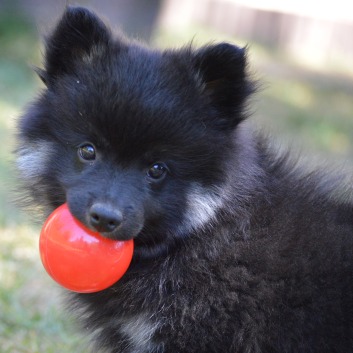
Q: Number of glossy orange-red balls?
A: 1